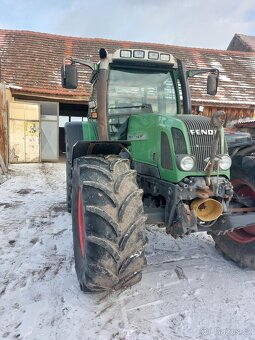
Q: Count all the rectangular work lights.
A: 4